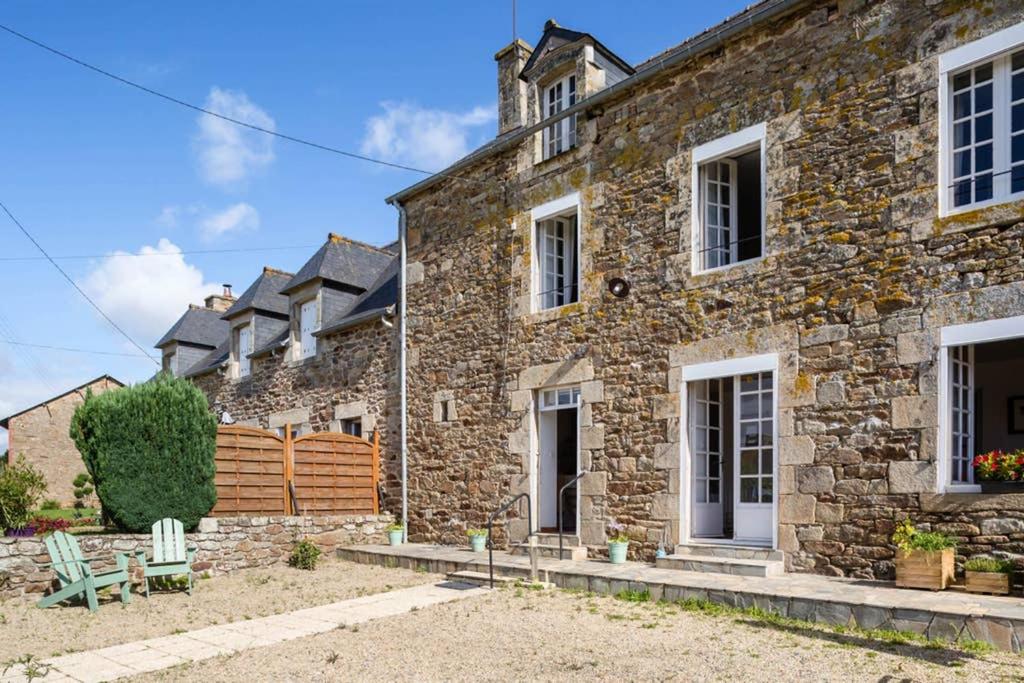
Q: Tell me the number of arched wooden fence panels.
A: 2